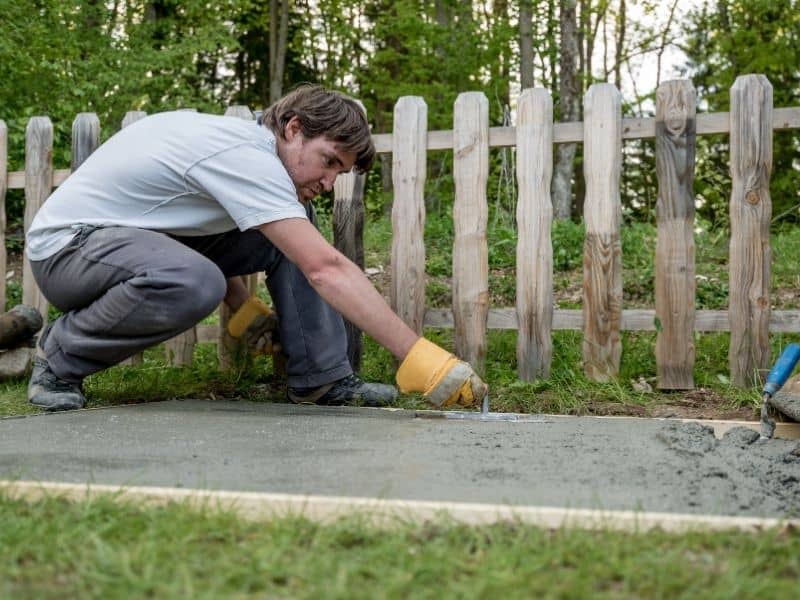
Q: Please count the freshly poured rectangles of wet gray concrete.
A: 1